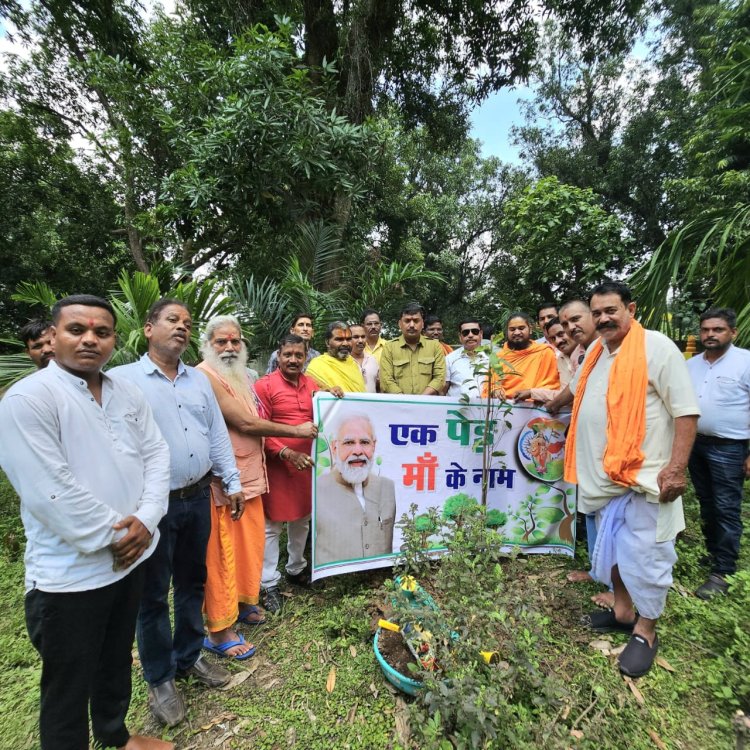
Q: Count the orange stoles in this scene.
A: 1